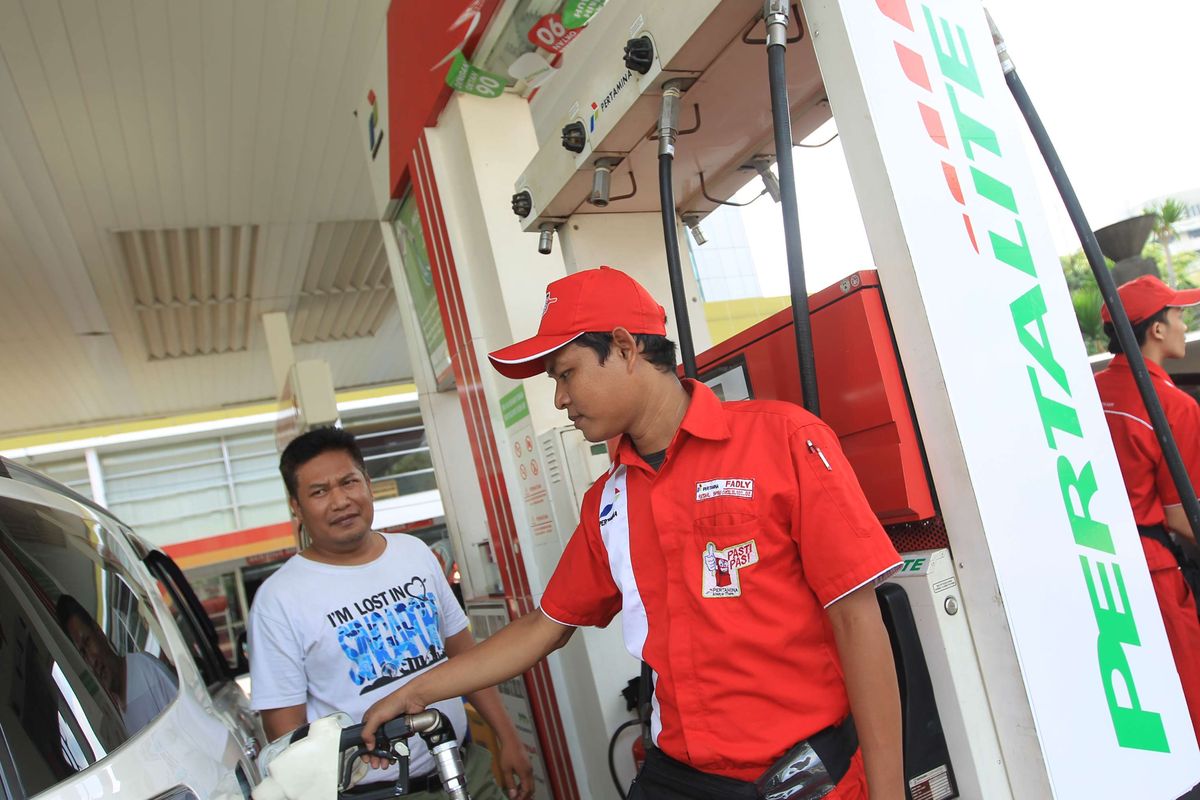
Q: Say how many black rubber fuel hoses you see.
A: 3